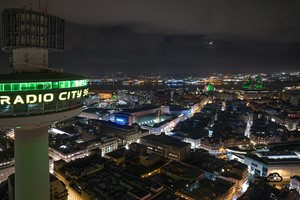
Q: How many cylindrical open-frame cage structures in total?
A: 1